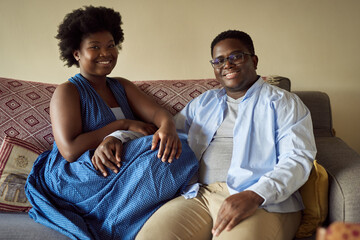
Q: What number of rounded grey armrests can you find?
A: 1